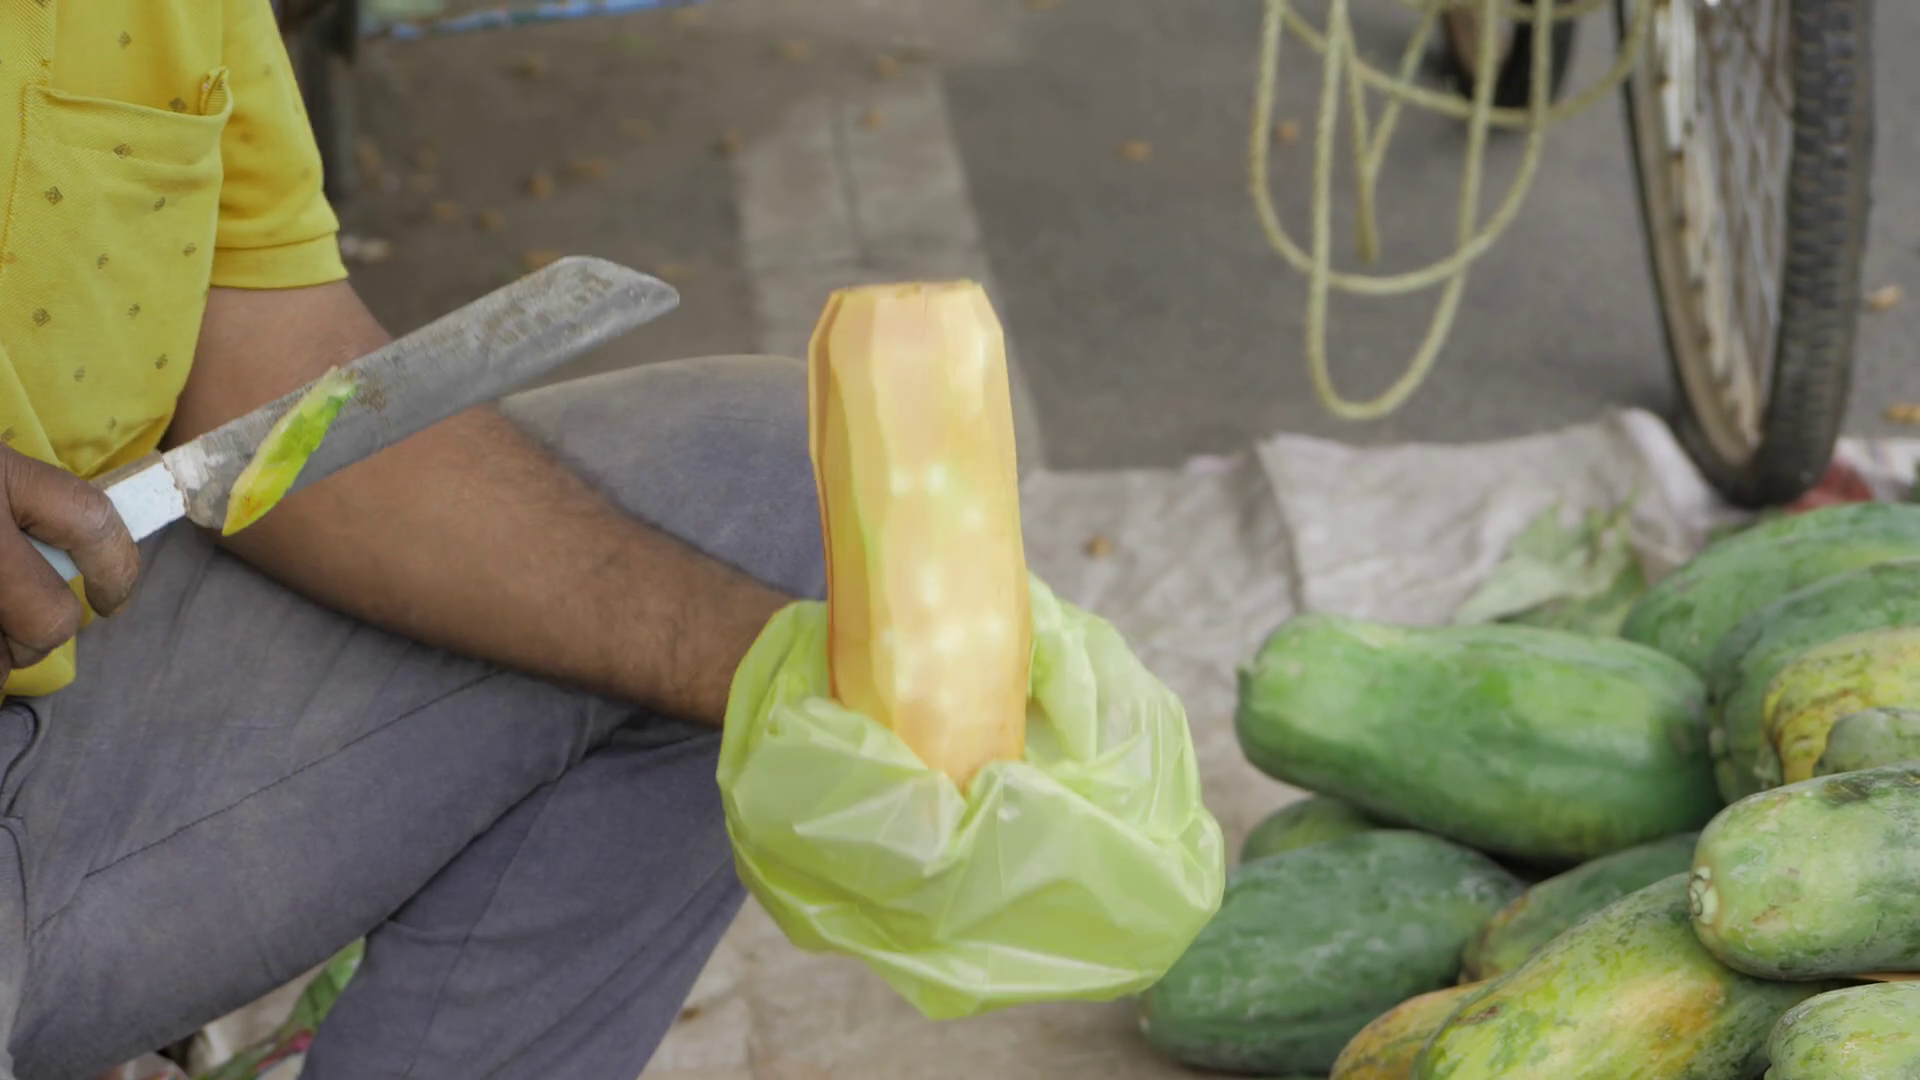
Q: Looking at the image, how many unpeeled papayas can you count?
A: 12